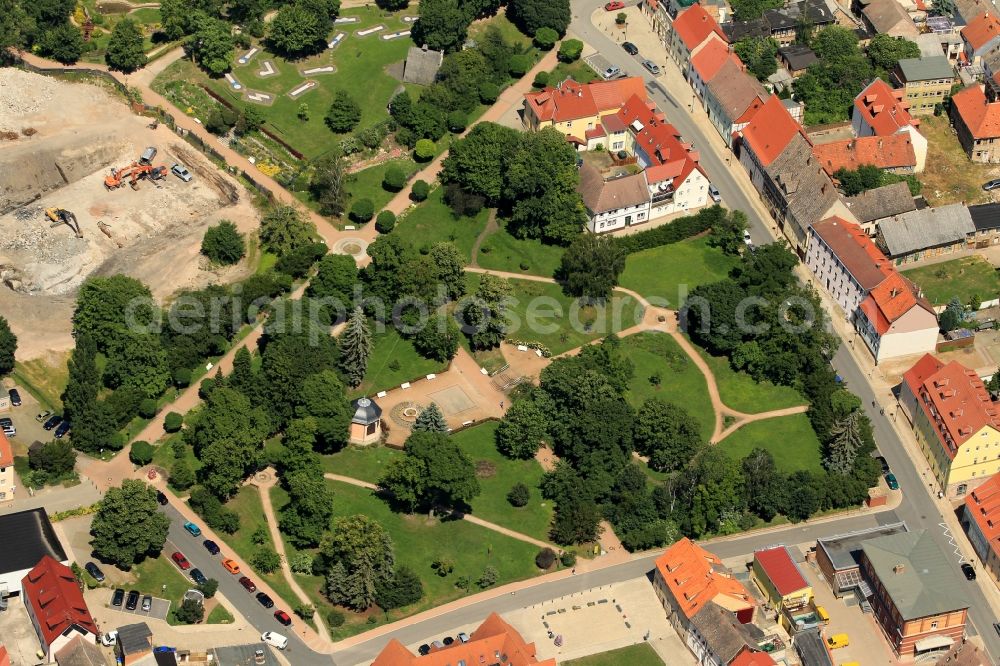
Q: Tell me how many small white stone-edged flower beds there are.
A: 11